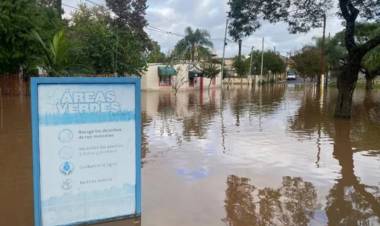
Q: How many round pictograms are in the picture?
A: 4